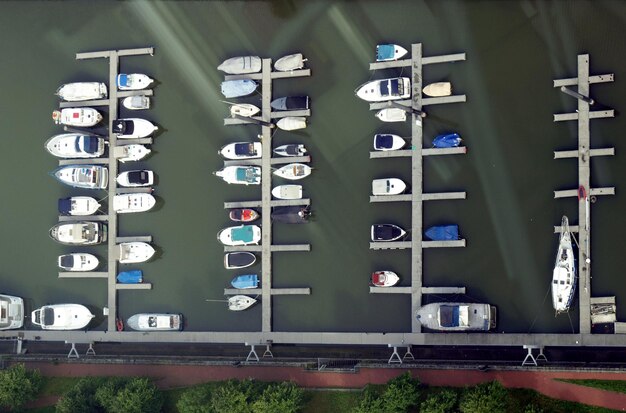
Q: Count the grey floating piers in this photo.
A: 4